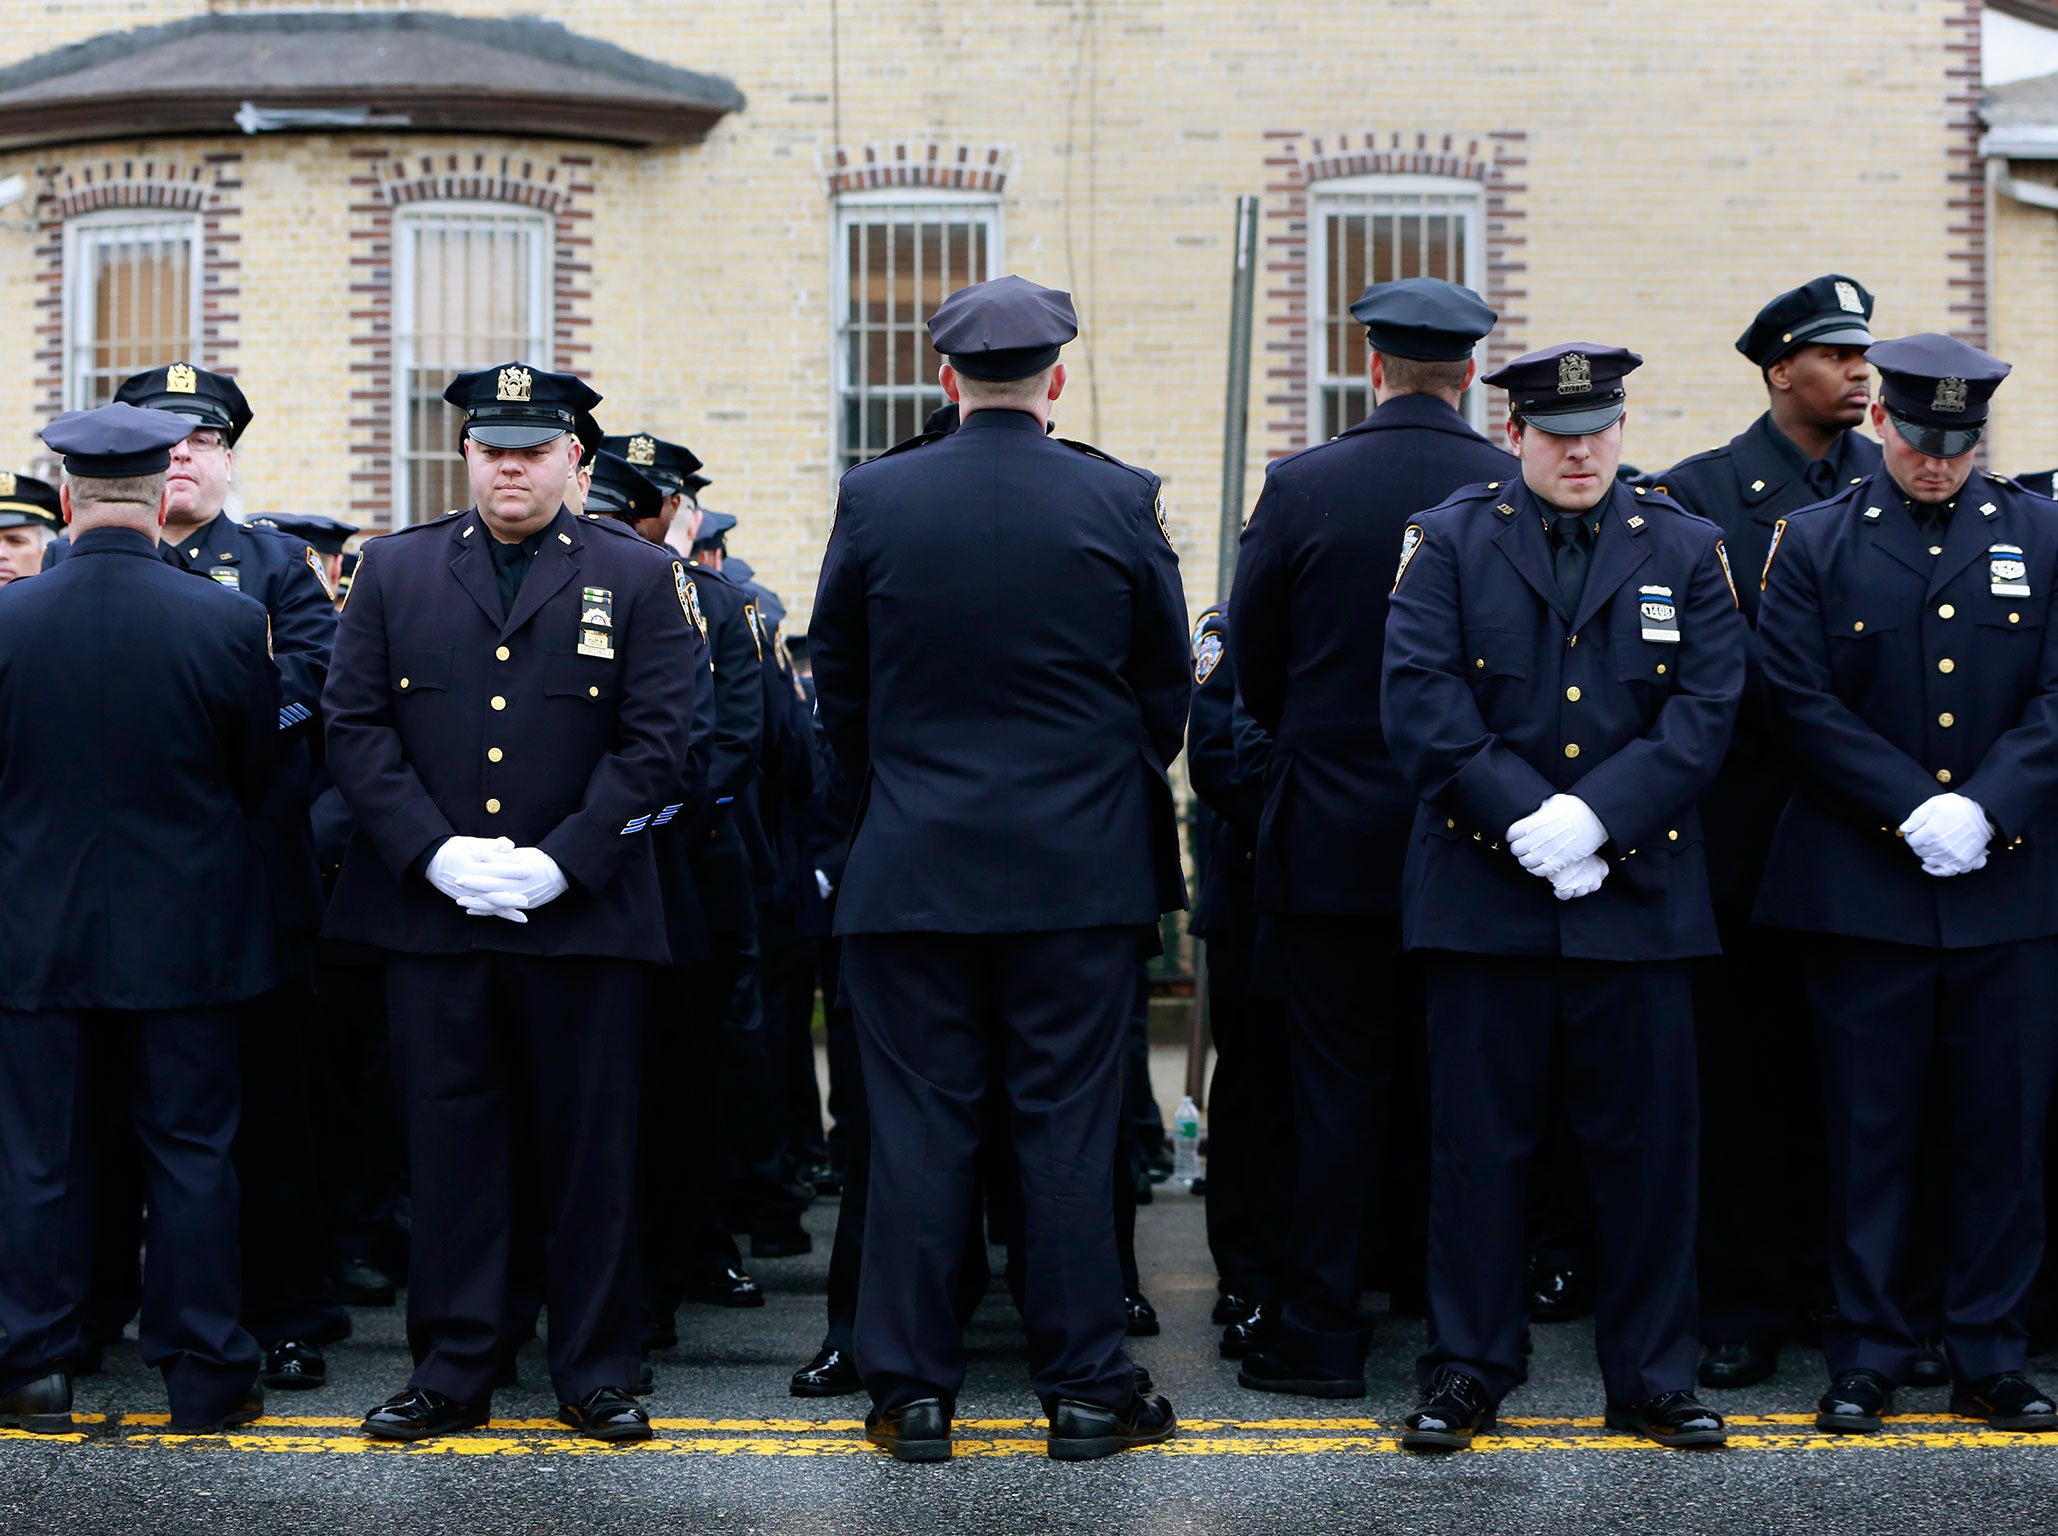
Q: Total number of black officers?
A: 2